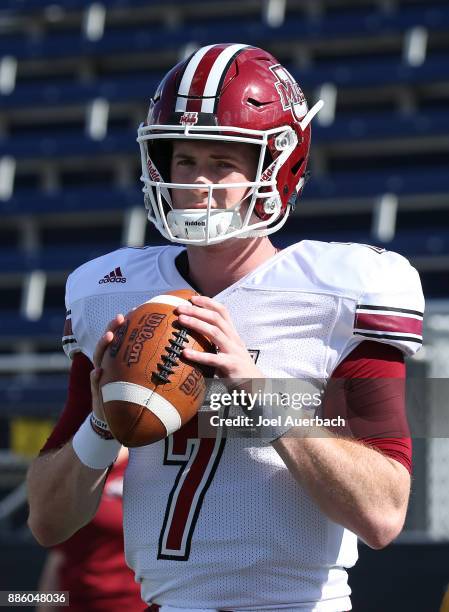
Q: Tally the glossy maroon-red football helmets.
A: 1